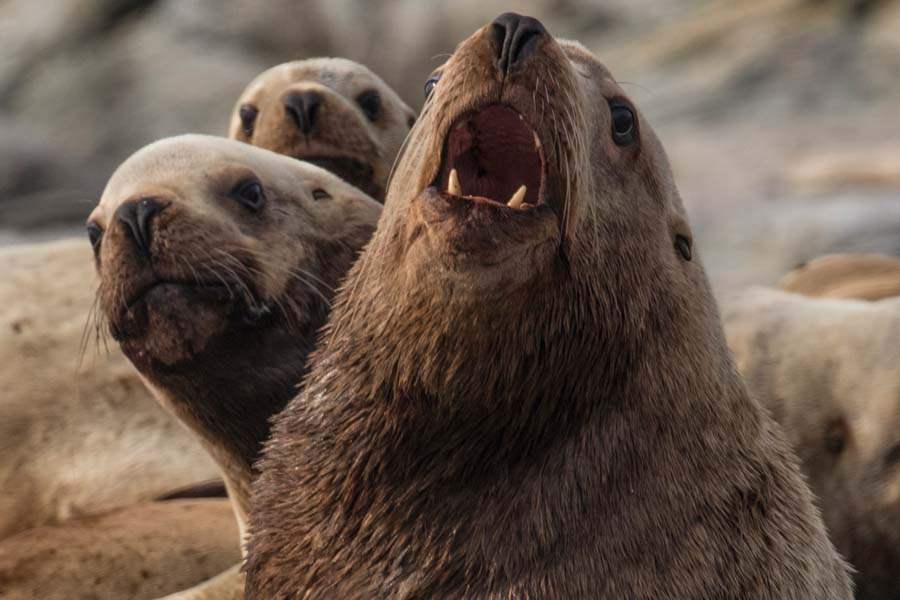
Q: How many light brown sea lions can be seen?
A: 2